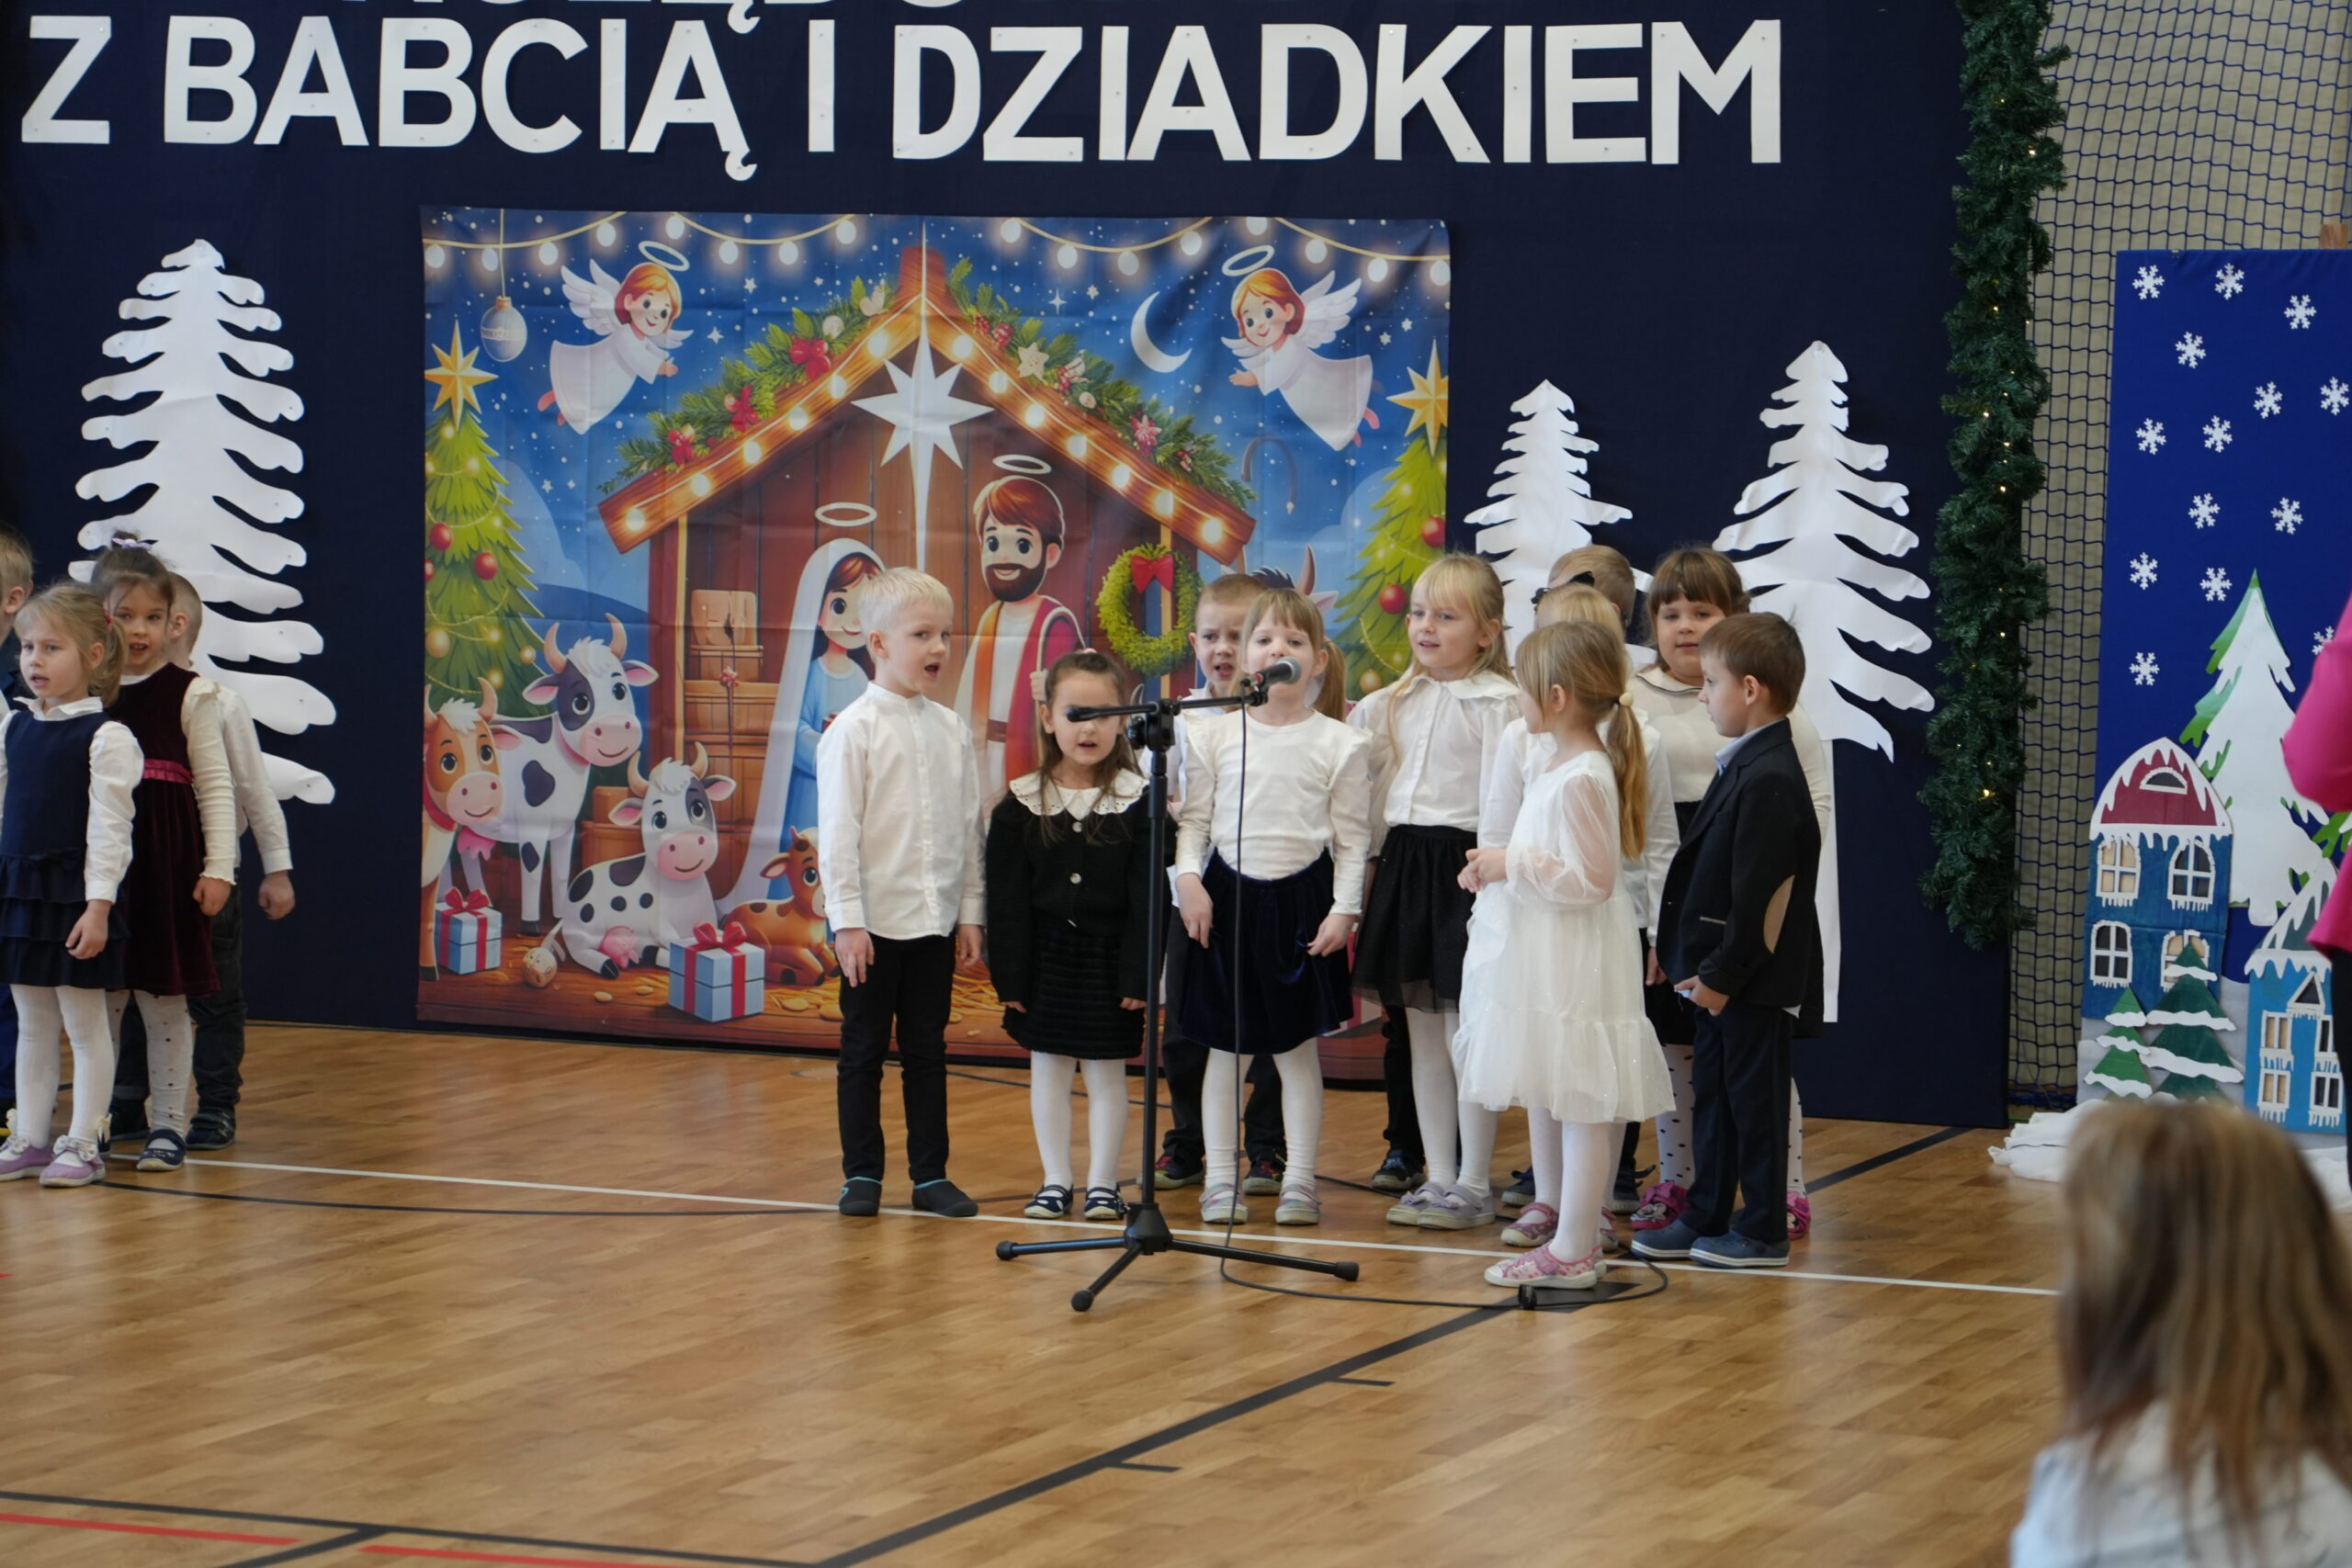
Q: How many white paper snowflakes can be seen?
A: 14